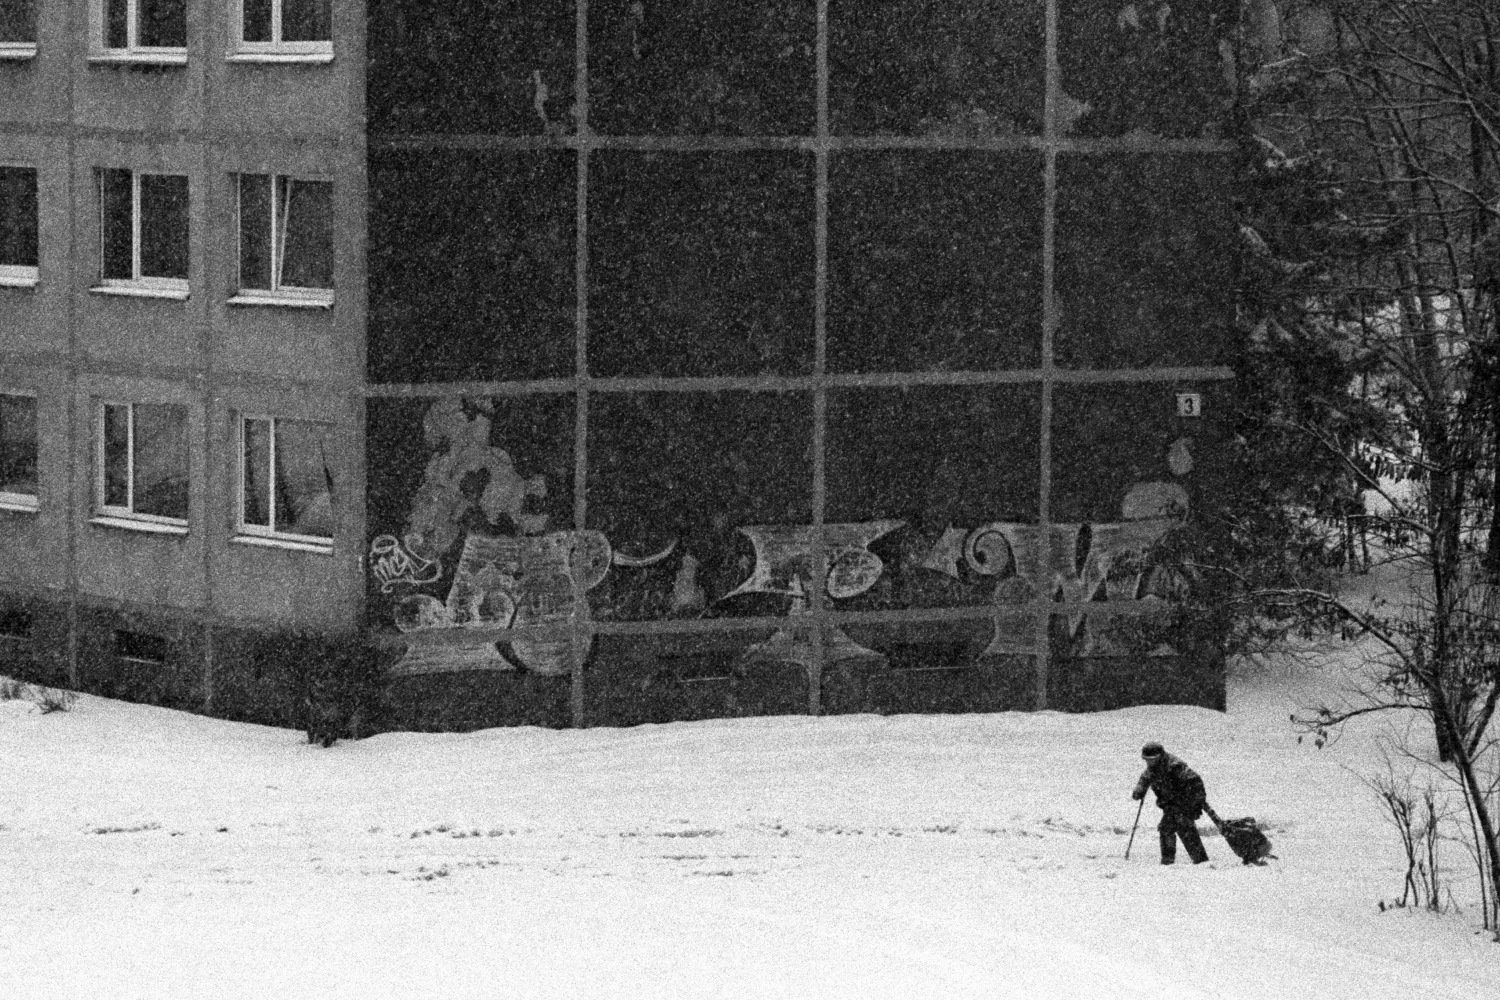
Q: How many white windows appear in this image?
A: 9